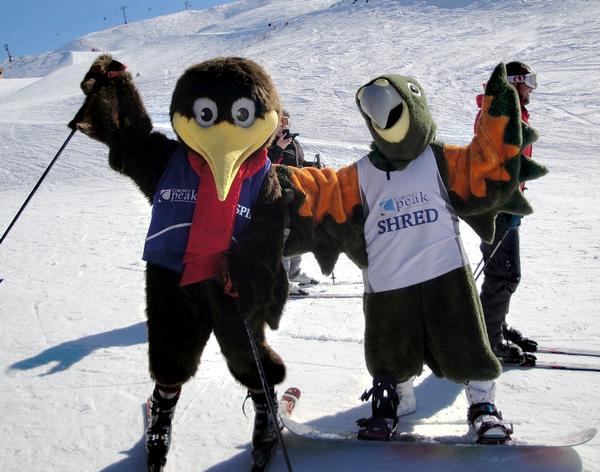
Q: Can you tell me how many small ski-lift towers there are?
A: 3